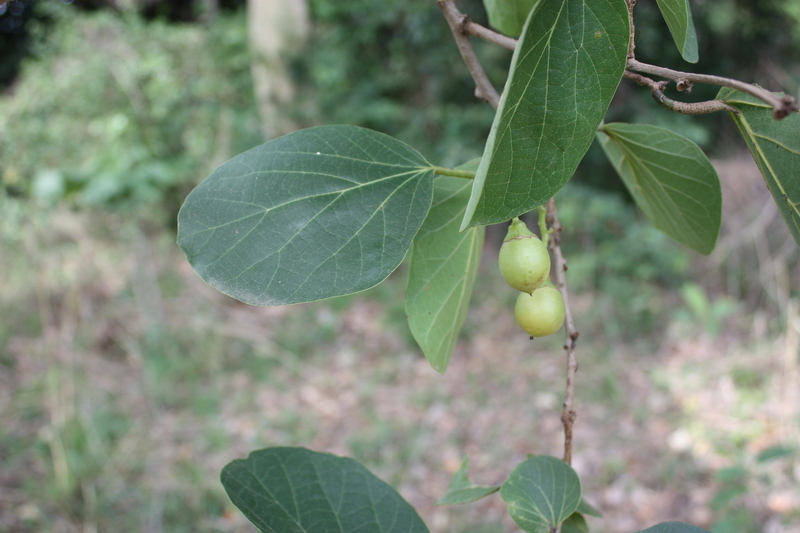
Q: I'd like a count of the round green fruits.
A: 2